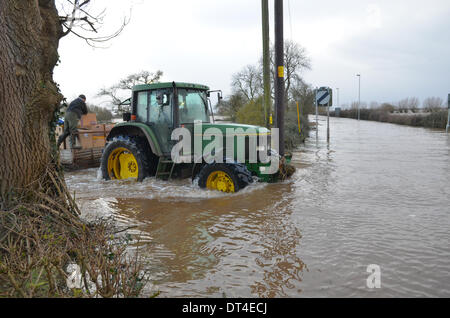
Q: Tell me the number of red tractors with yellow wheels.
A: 0